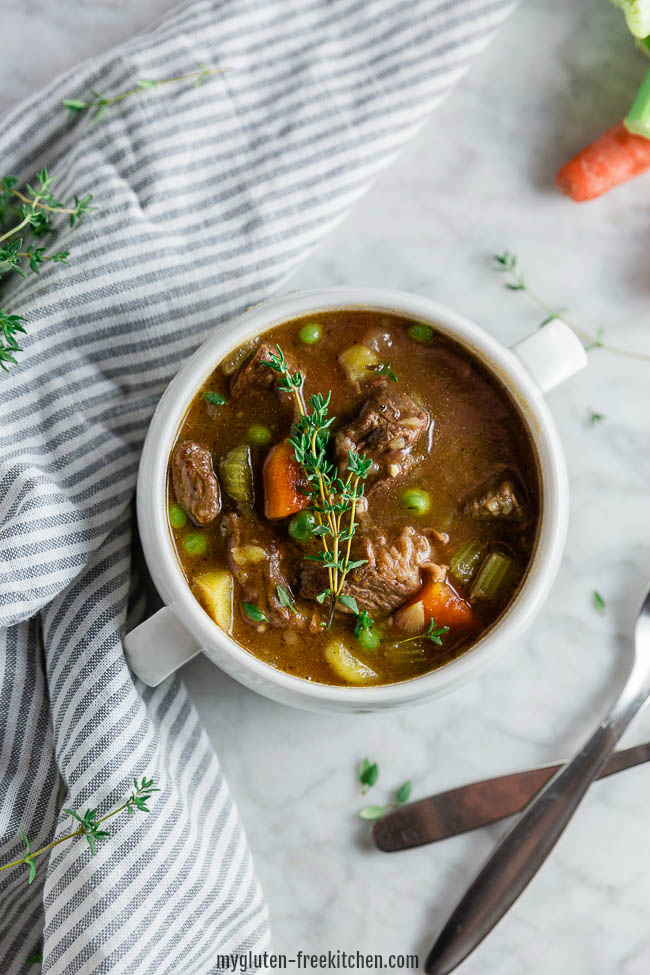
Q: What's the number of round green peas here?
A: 8